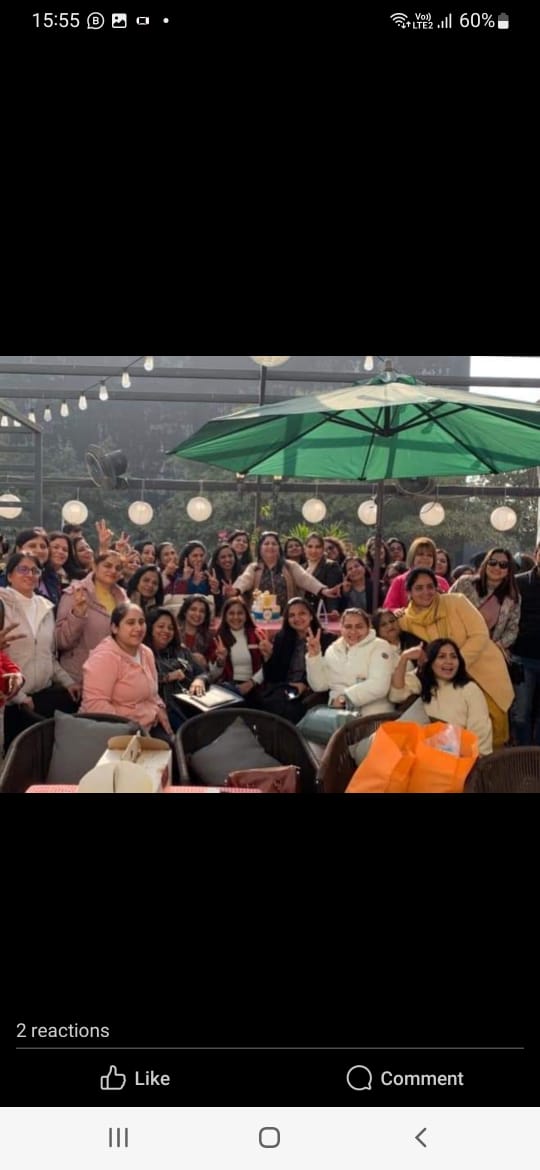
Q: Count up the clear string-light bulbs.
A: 10